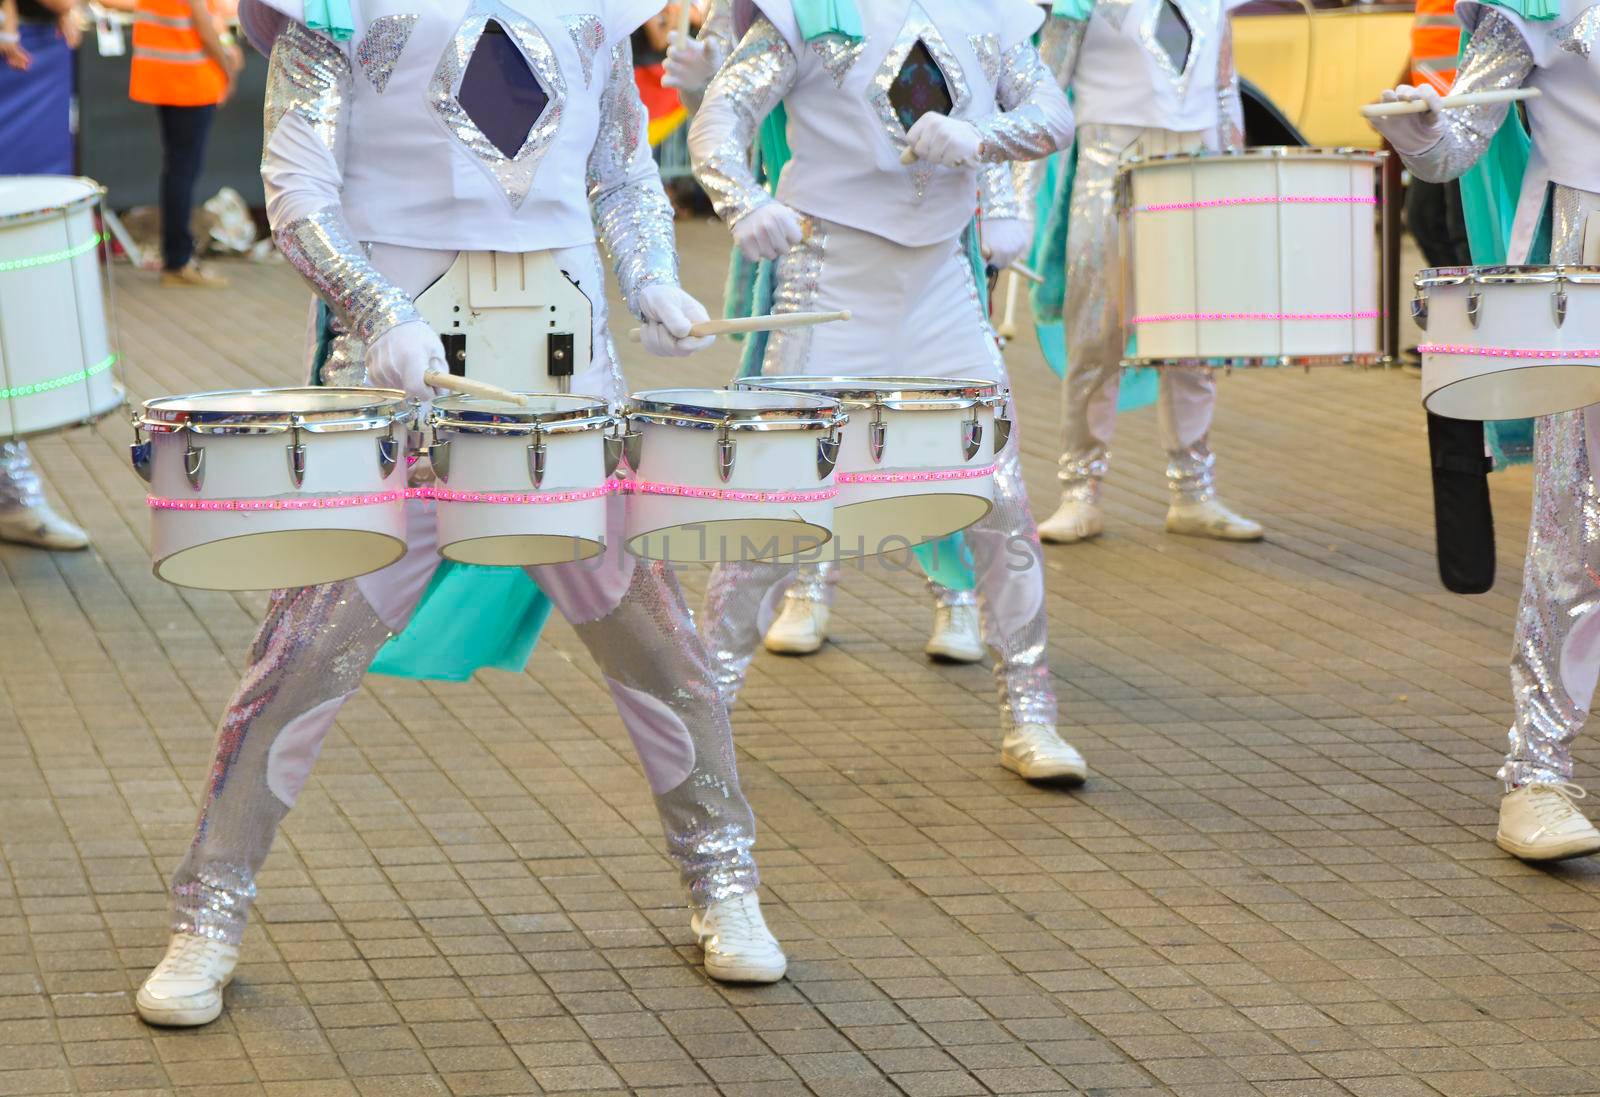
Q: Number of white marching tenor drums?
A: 5